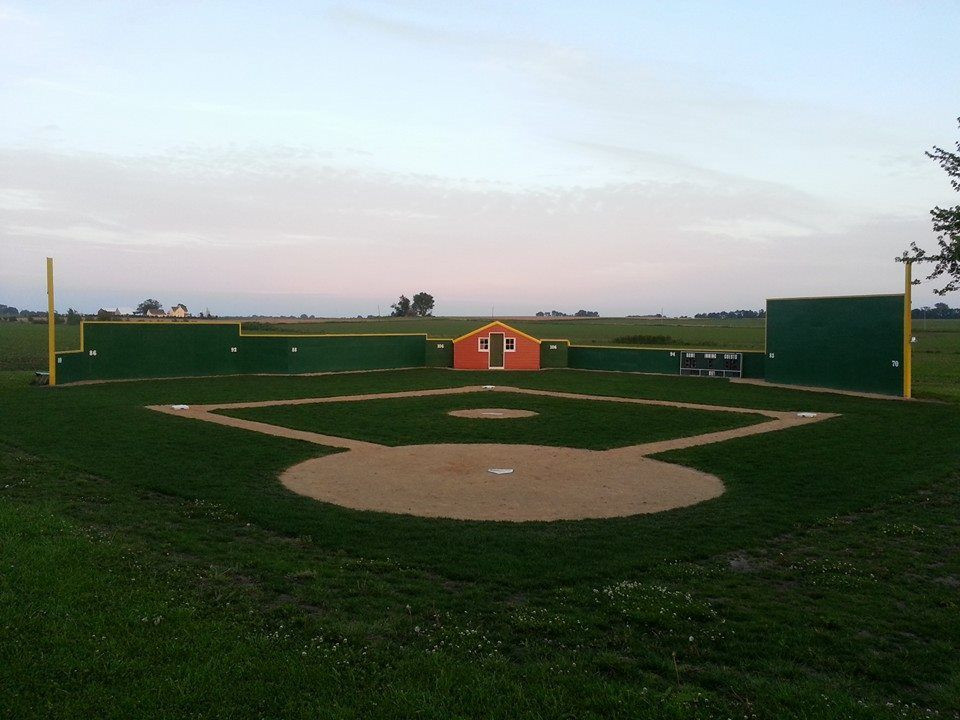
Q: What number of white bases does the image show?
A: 4